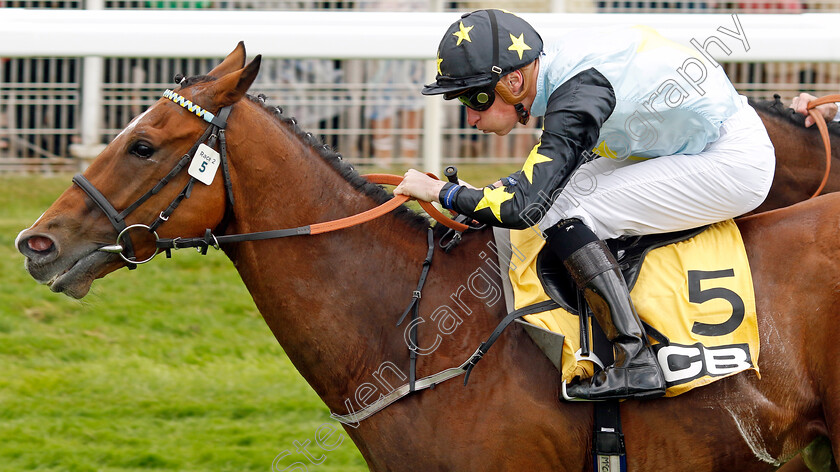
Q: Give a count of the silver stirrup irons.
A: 1